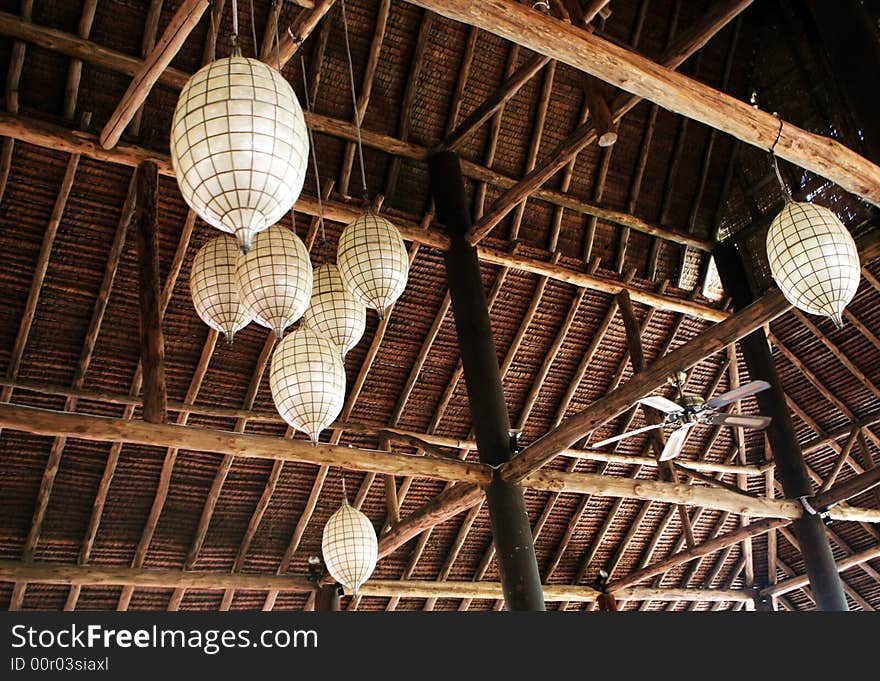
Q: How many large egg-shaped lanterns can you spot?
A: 8